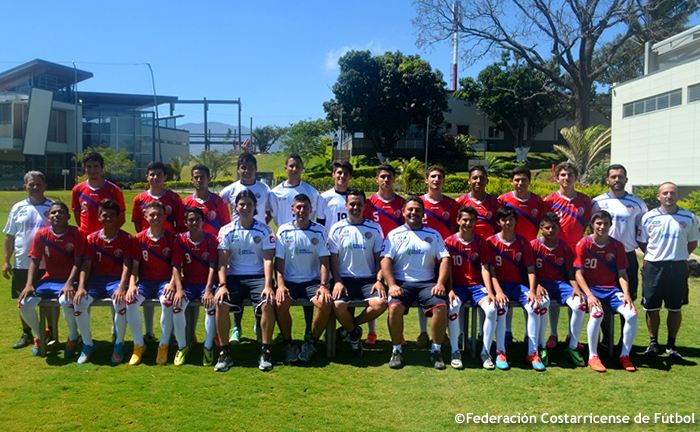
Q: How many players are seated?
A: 8